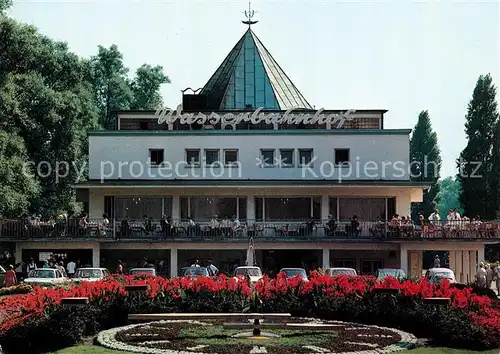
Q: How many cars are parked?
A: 9